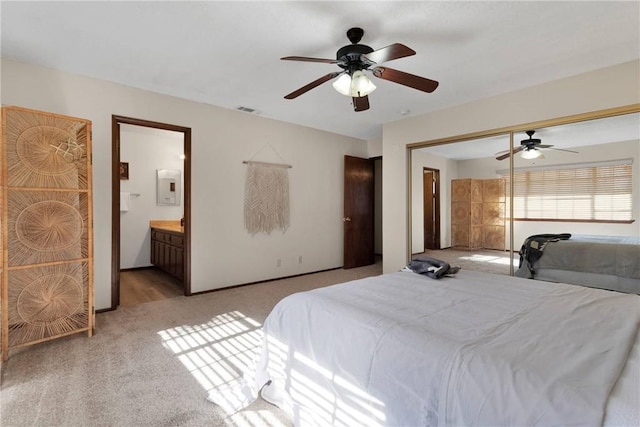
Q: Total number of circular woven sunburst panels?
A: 3